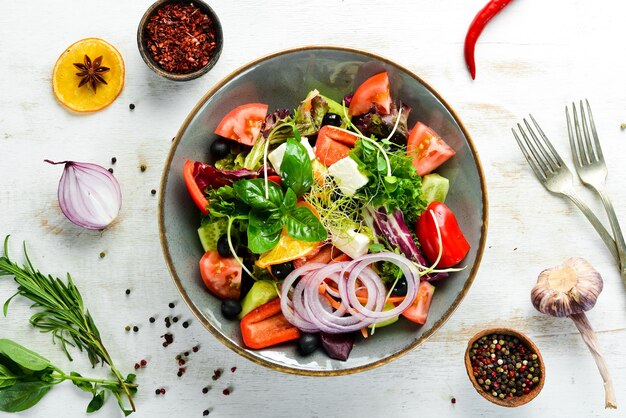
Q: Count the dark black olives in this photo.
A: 7